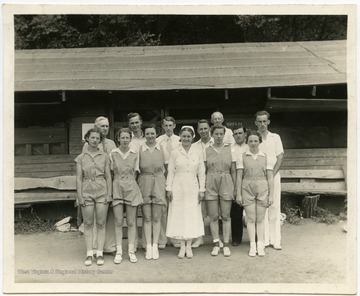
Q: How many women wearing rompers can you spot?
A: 5